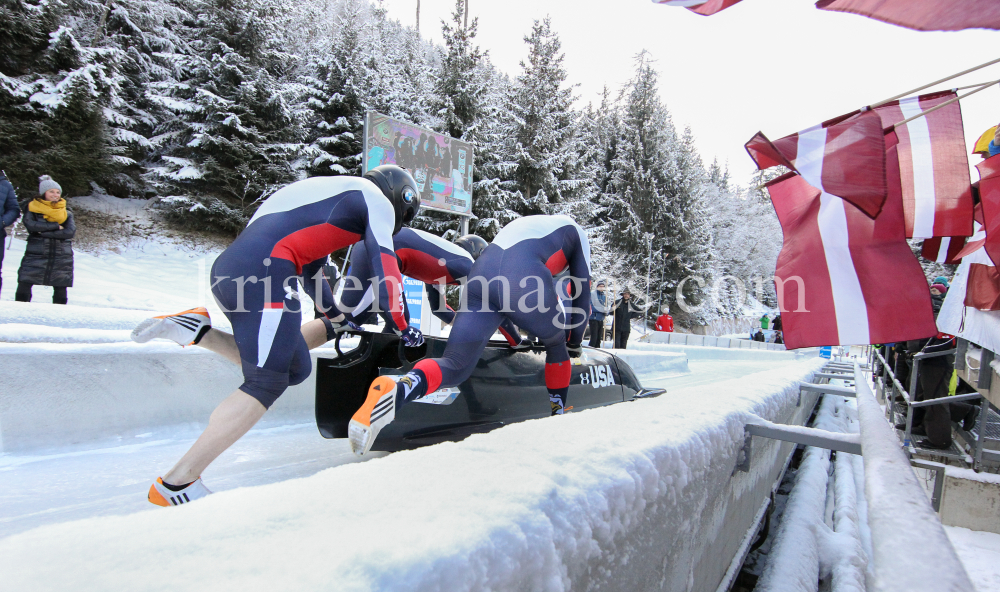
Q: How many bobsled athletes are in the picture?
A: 3